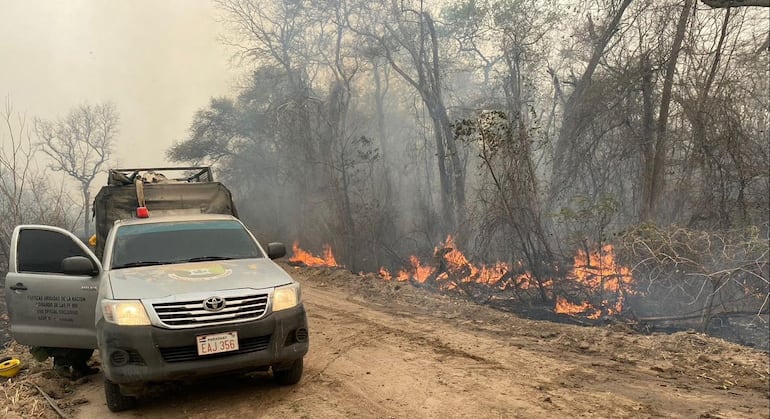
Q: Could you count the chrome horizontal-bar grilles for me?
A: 1